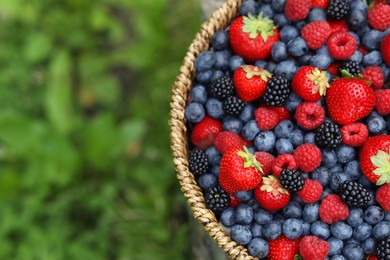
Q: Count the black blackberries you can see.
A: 11